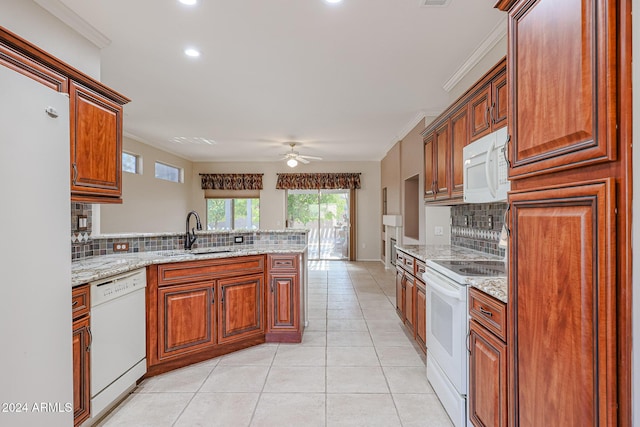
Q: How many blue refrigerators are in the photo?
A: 0